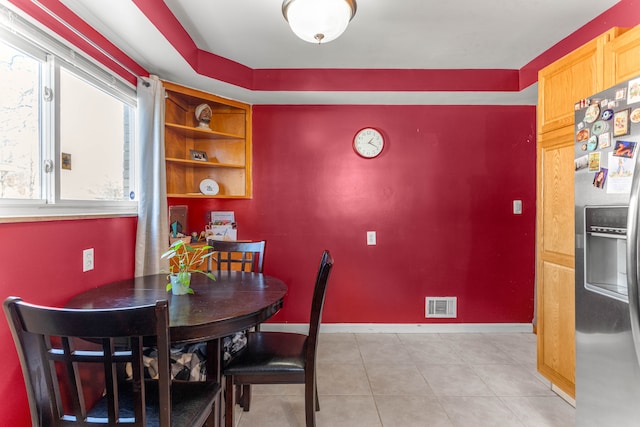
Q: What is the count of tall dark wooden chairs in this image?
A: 3